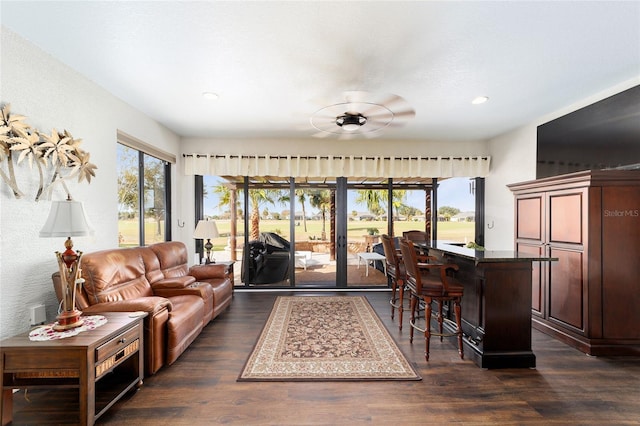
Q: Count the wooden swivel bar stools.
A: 3